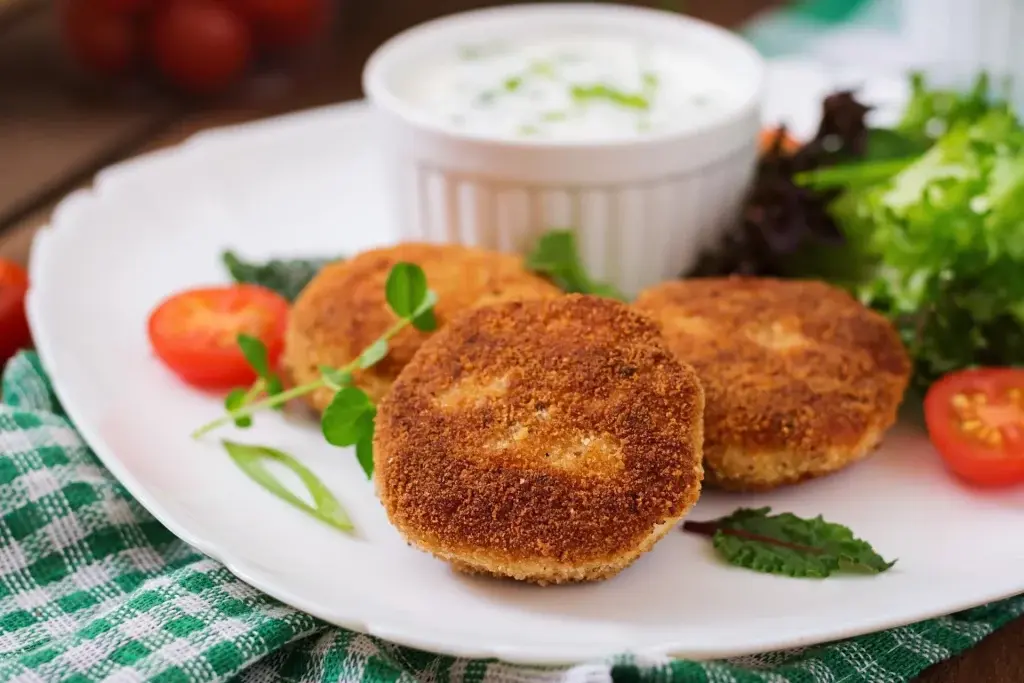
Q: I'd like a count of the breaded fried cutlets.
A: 3